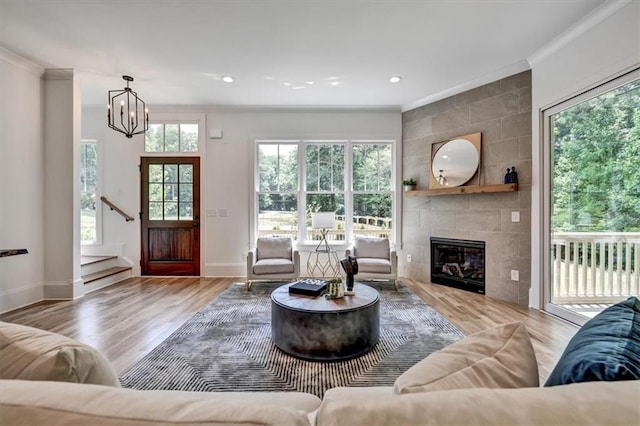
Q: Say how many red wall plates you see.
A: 0